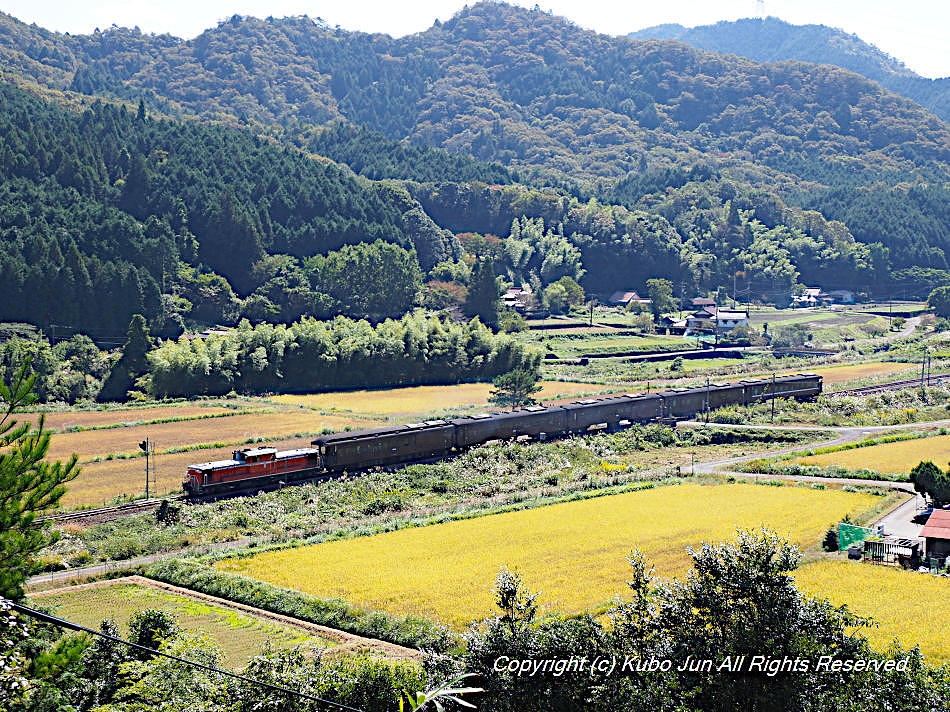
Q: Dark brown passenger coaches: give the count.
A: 5